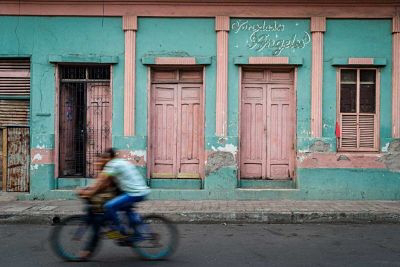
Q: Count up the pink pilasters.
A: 4